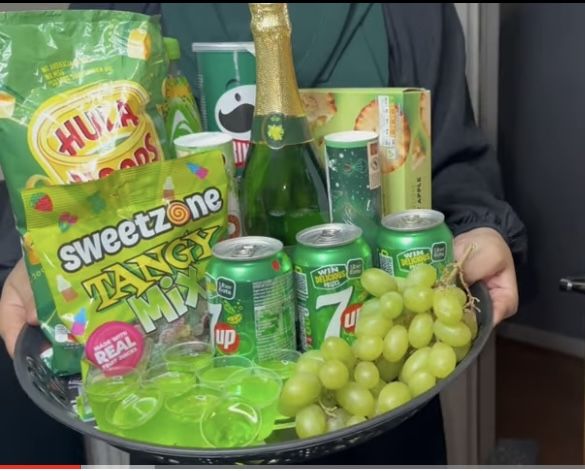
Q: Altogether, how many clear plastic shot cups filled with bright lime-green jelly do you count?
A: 9